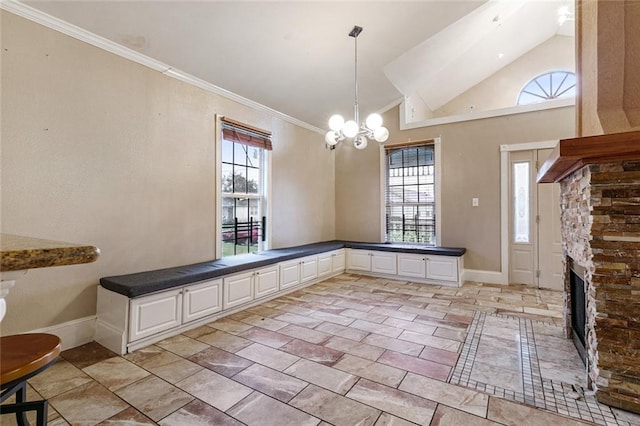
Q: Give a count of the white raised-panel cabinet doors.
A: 12